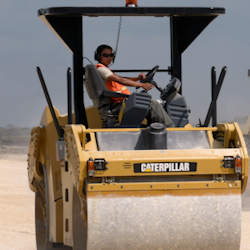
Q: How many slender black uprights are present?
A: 4